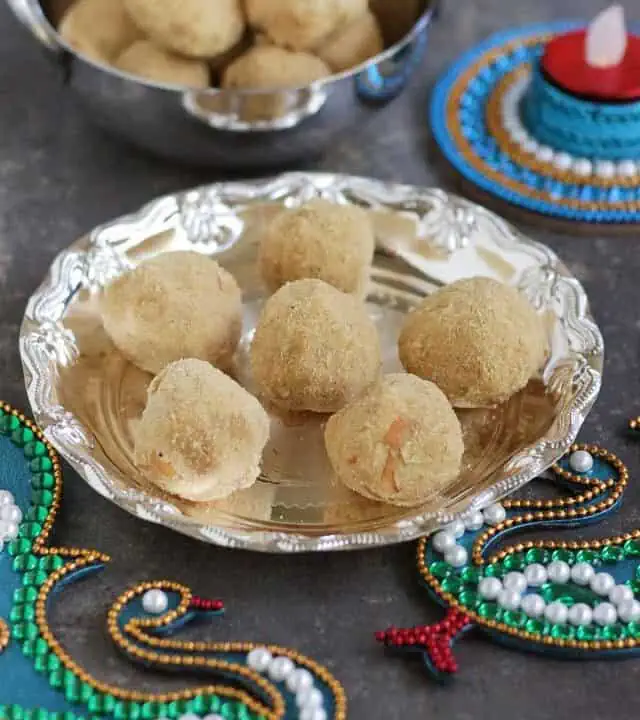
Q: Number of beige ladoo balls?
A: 12